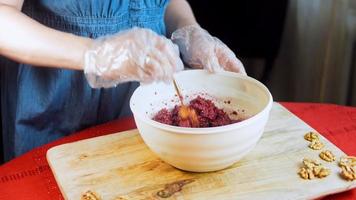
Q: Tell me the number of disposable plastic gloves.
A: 2